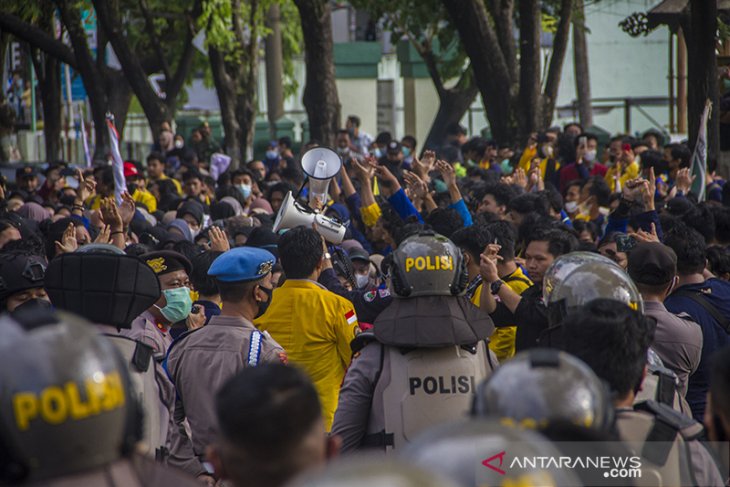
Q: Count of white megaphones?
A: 2